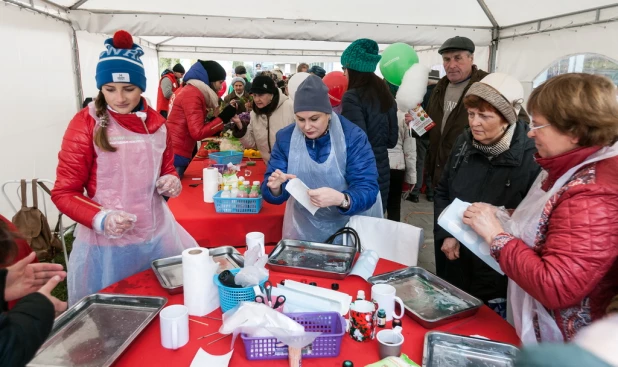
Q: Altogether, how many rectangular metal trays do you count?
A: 5